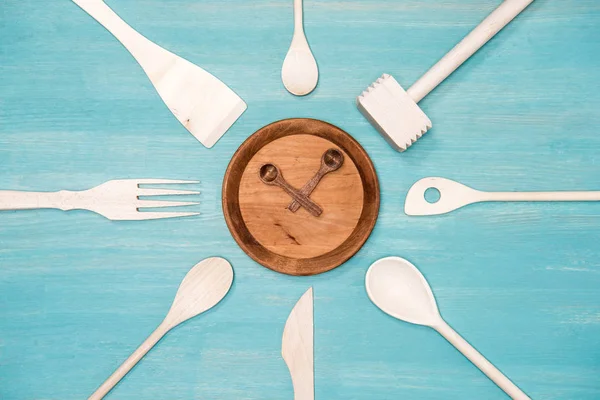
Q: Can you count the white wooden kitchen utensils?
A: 8